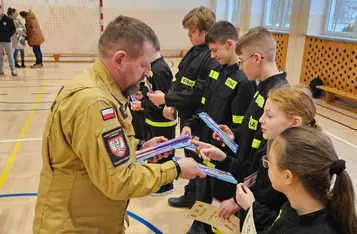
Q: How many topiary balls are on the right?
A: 0